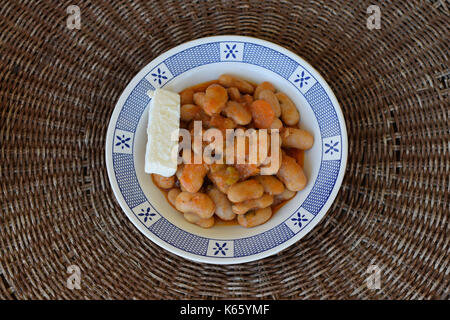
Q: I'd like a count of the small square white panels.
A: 8